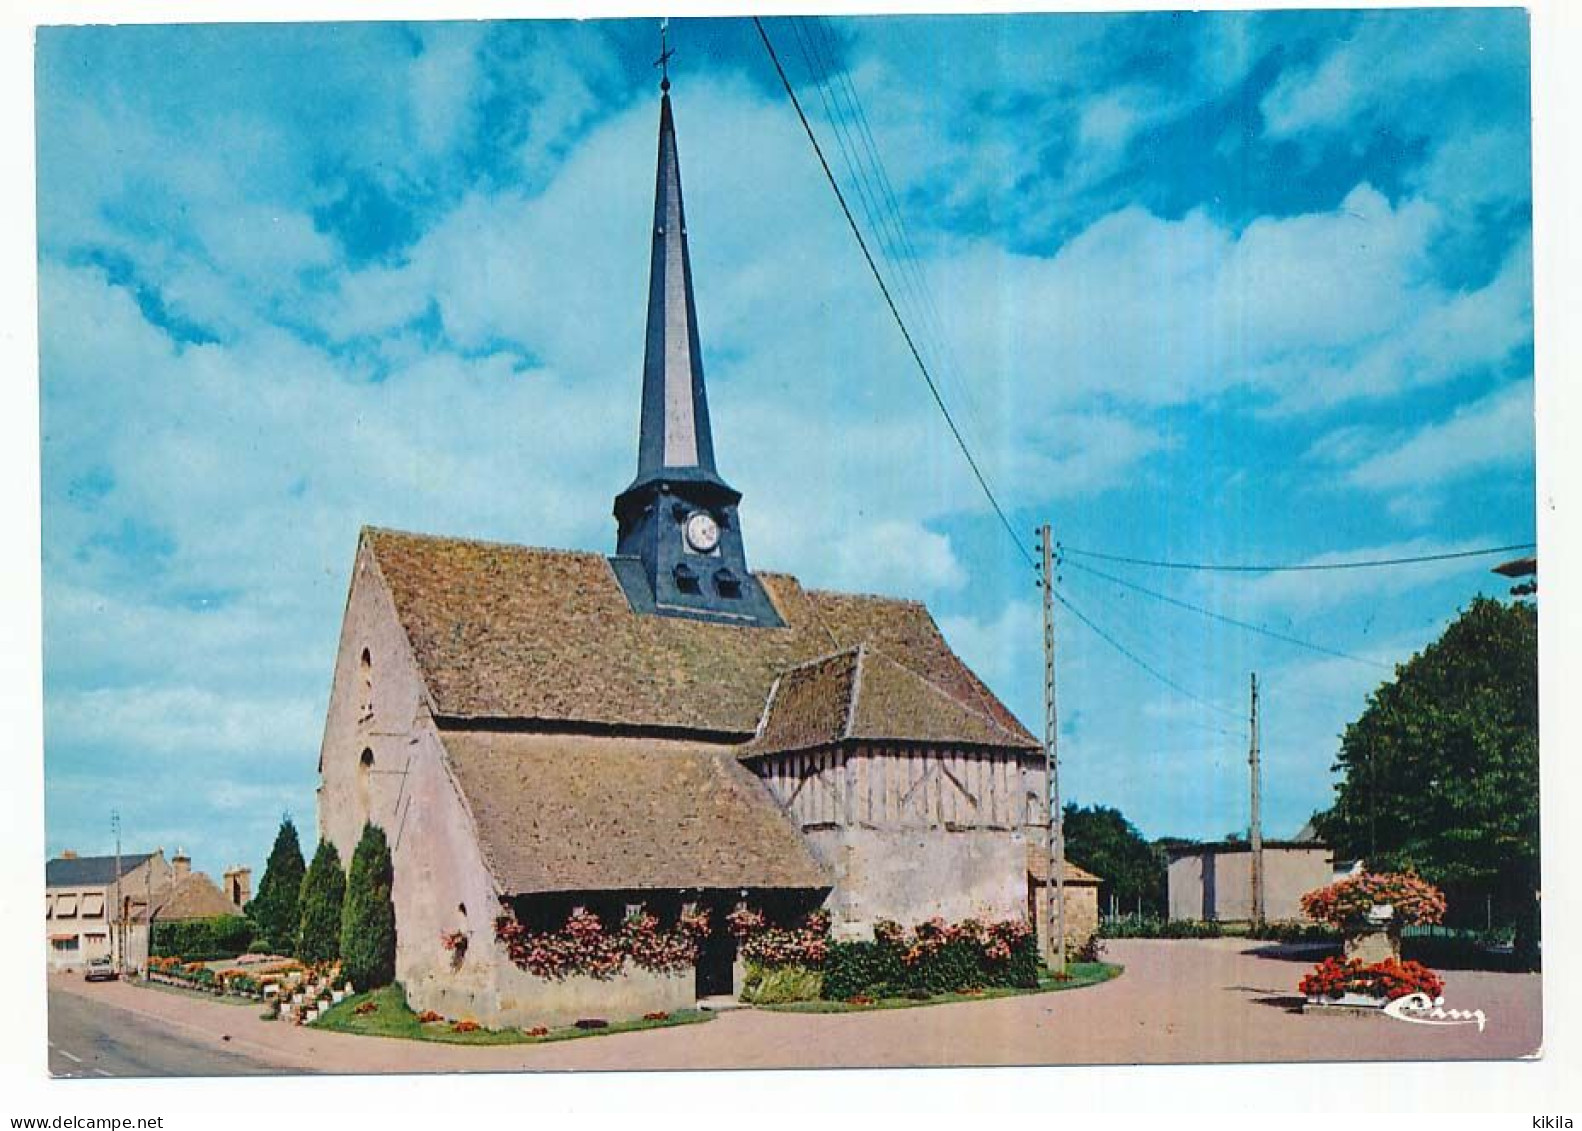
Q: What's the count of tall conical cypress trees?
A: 3